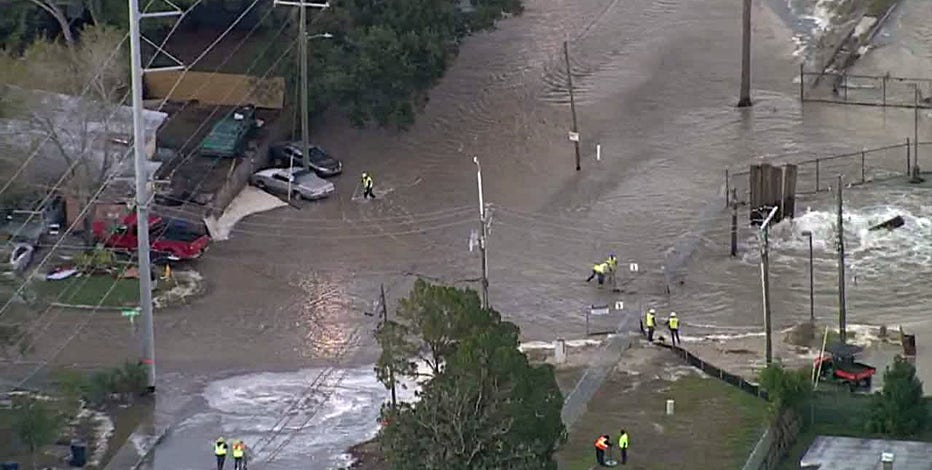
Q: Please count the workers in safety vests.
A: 9